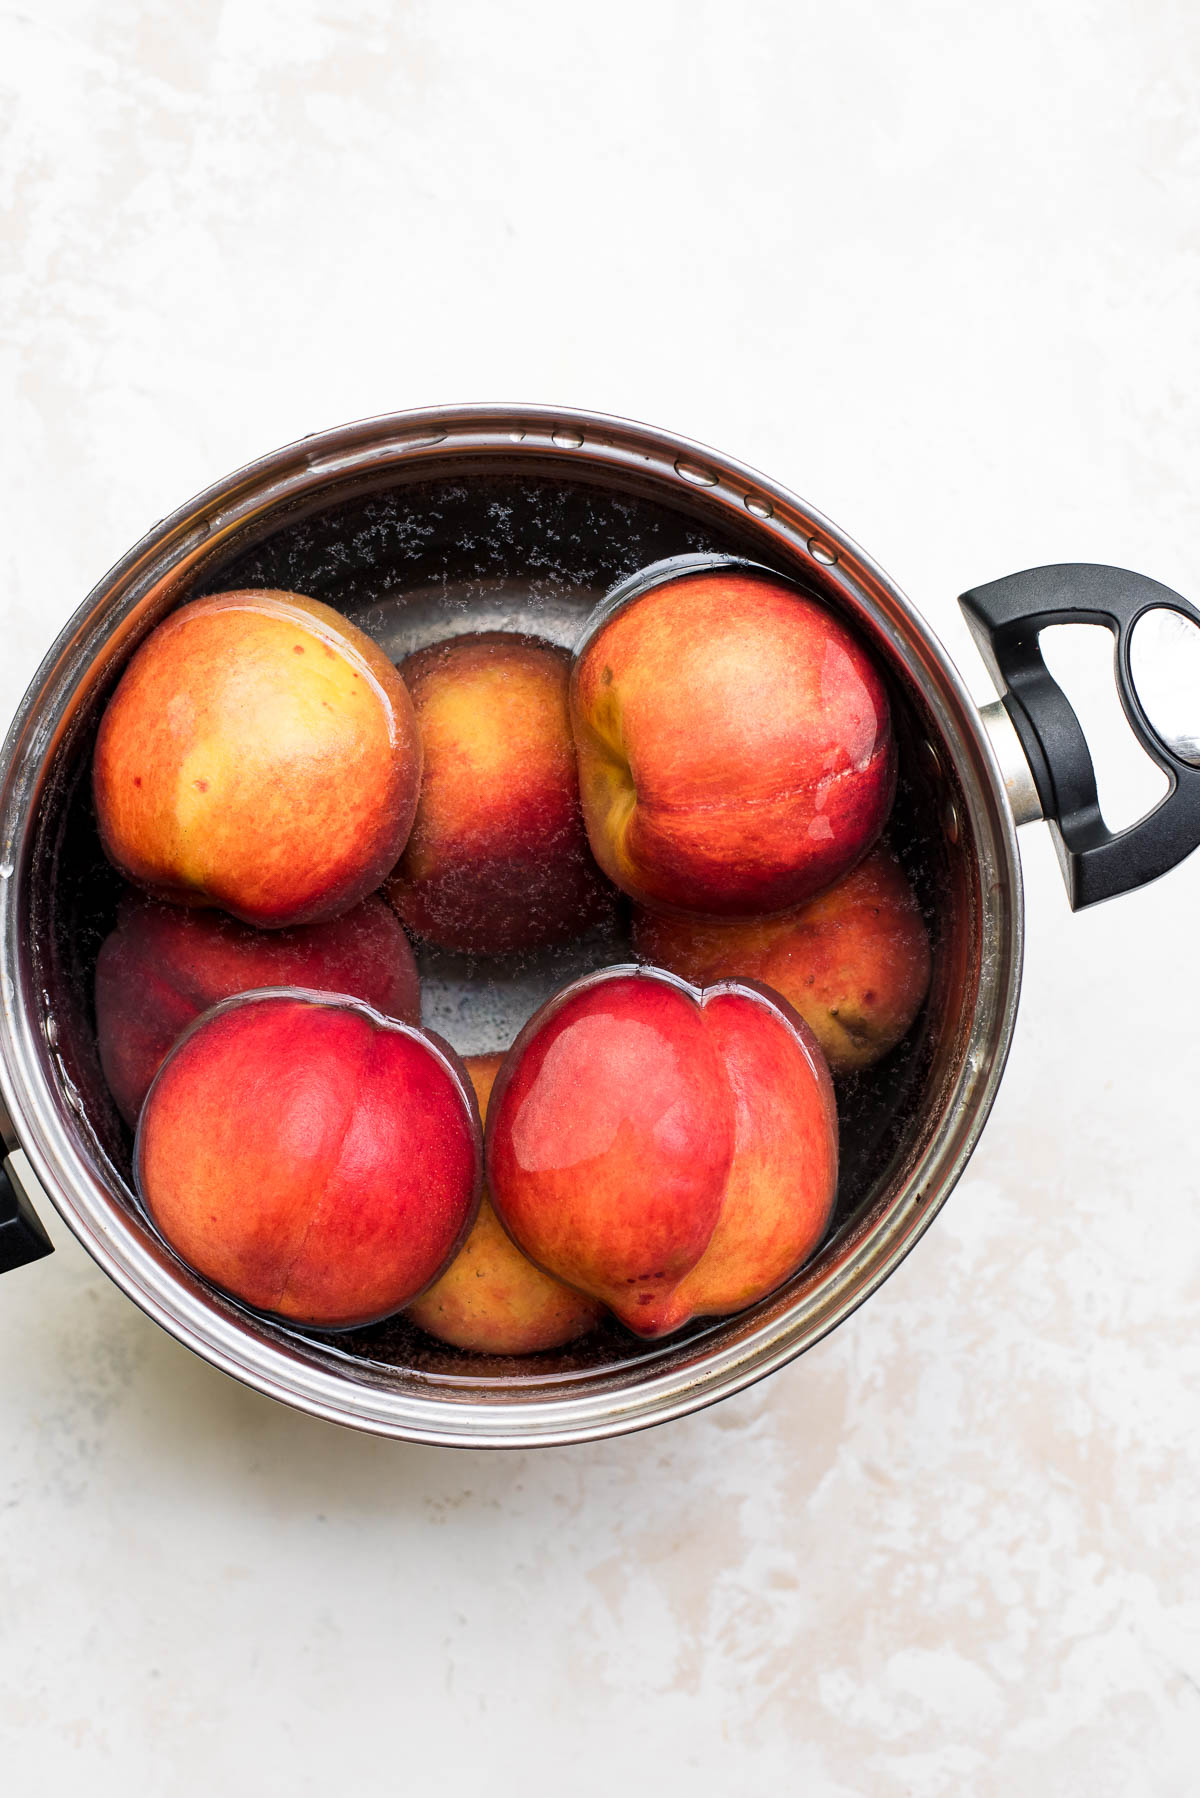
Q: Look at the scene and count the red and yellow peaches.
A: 8